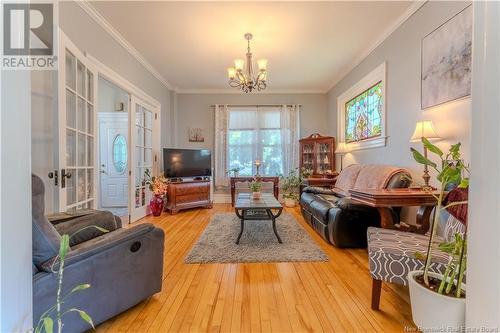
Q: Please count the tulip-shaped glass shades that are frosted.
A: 5